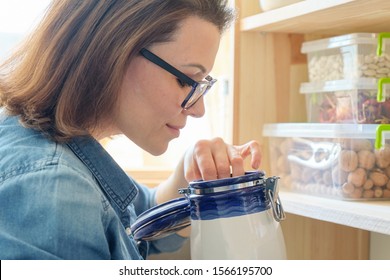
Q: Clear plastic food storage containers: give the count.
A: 3